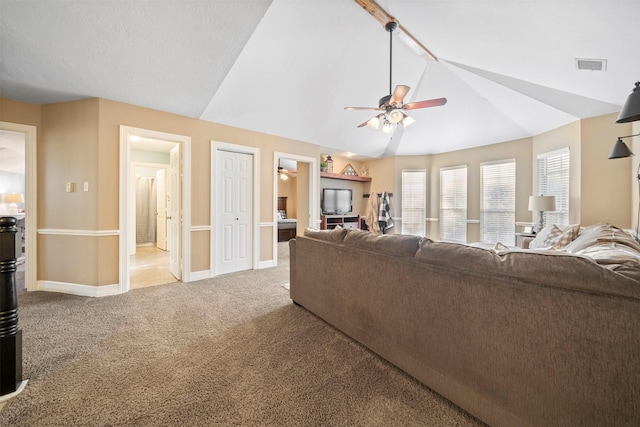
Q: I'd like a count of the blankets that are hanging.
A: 2